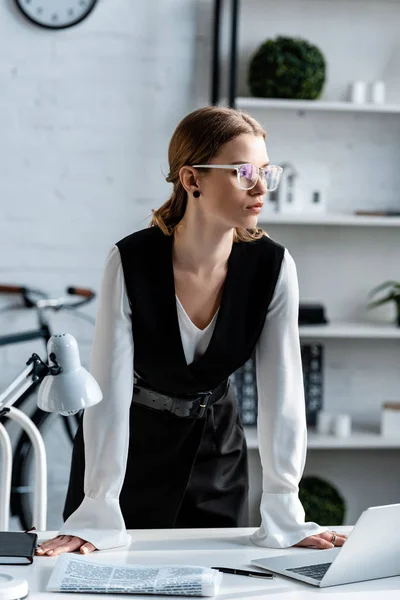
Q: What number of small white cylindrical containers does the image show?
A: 4